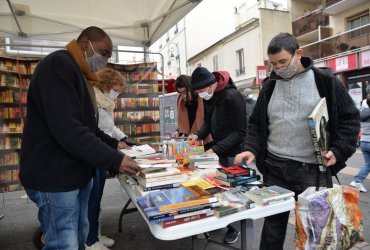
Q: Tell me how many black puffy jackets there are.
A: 1